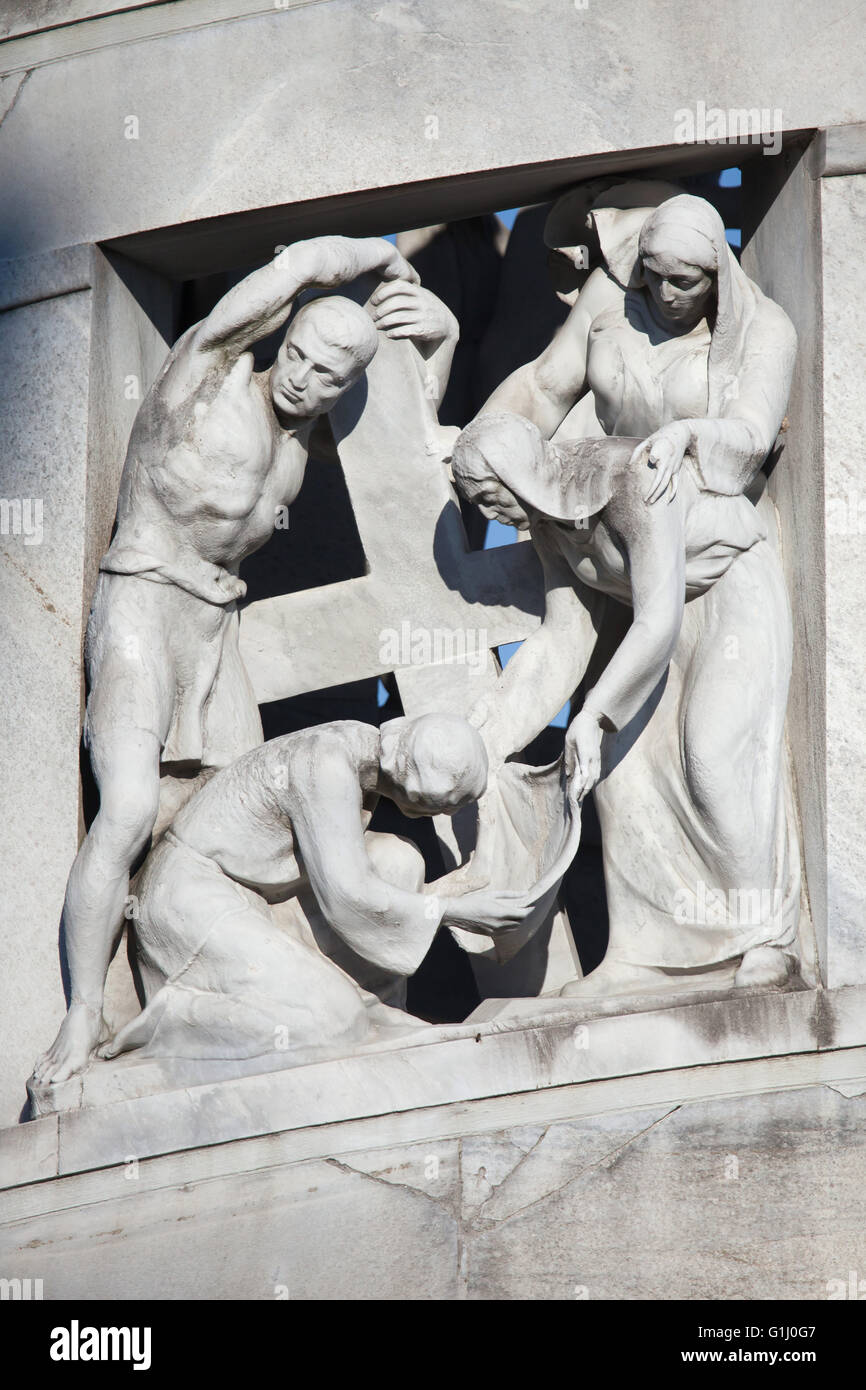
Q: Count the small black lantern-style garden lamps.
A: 0